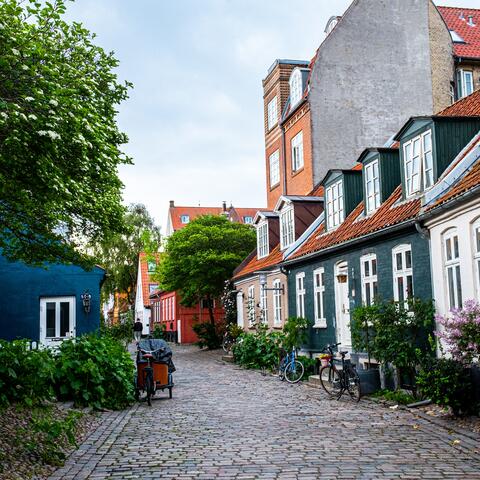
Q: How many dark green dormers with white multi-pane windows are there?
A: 3